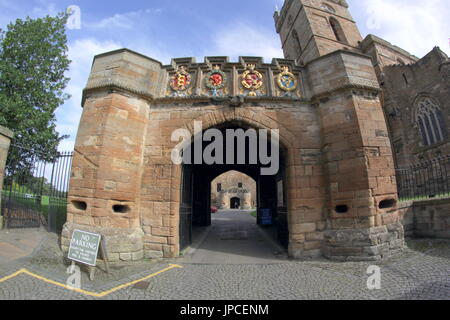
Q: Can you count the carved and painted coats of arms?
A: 4